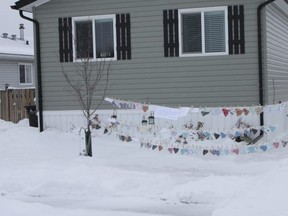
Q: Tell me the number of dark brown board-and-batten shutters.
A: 4